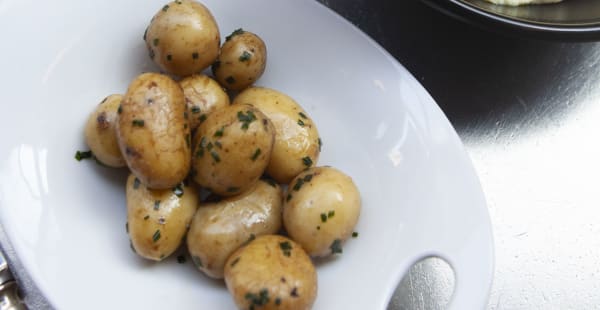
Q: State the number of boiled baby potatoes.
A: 11